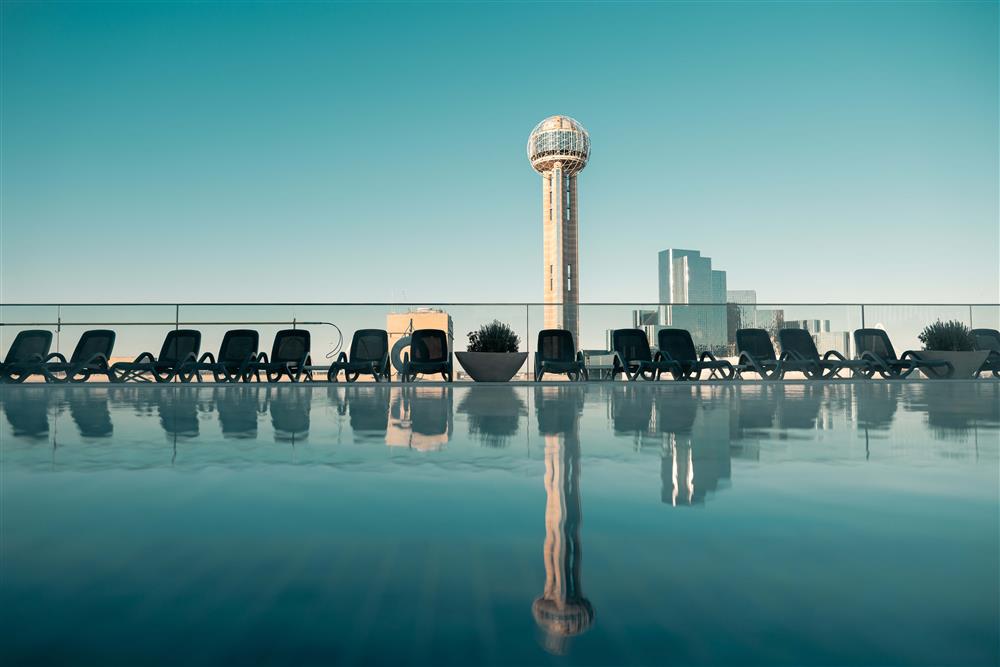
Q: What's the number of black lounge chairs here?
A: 14